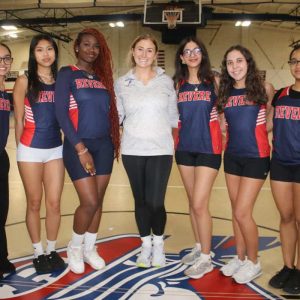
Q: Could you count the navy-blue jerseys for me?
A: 6